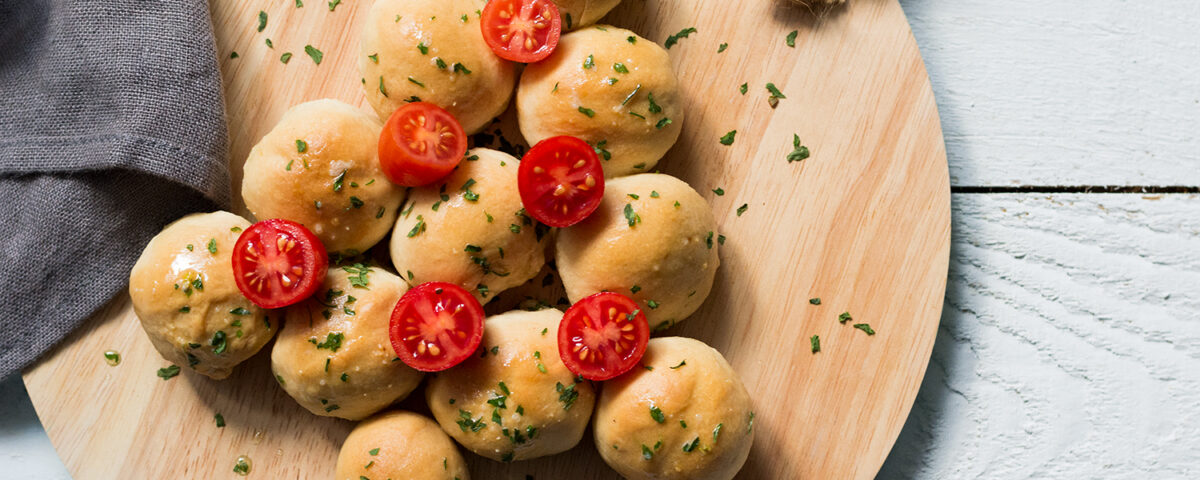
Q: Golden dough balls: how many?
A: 11